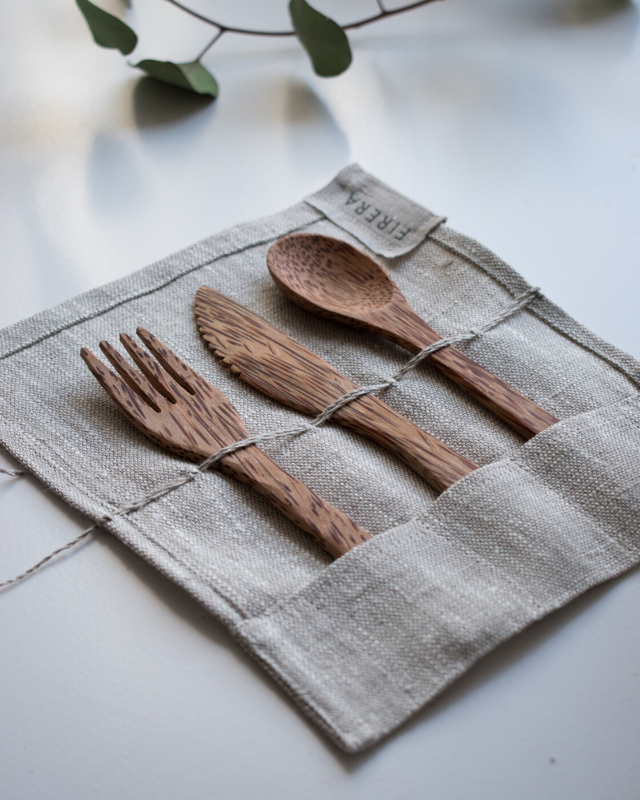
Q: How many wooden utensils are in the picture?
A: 3